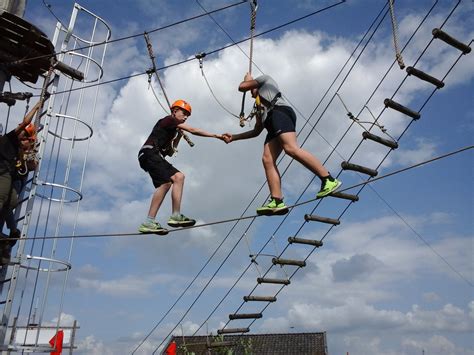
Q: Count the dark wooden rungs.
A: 13